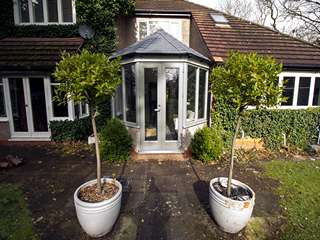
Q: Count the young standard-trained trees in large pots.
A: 2